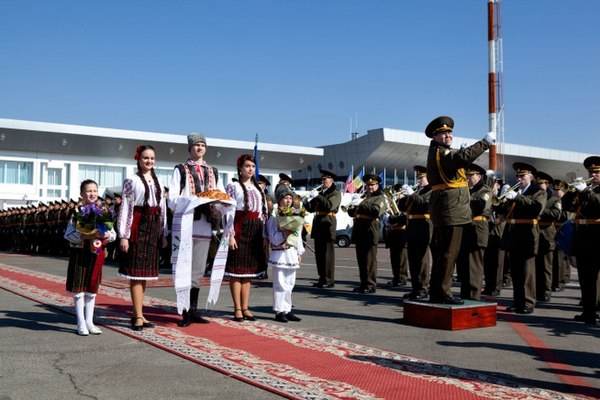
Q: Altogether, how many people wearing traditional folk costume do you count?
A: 5